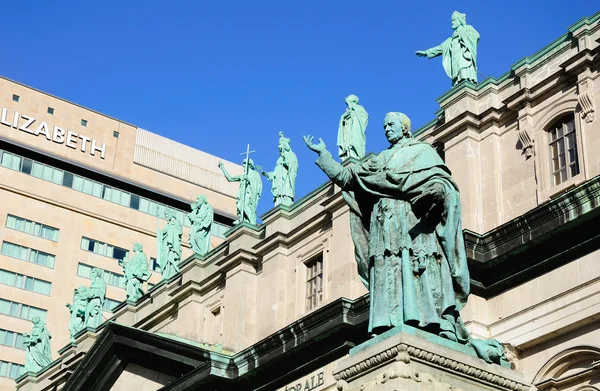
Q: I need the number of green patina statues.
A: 11